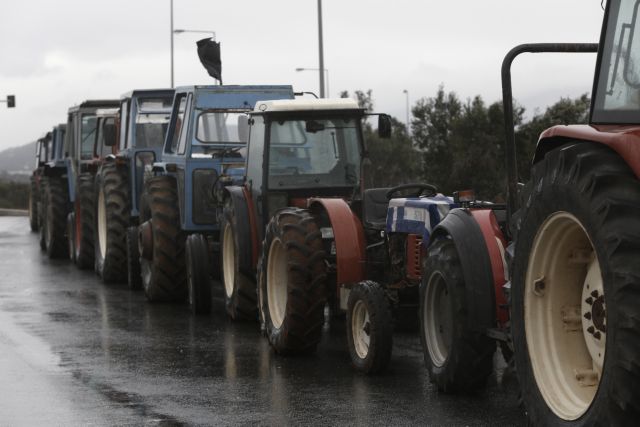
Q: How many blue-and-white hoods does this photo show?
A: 1